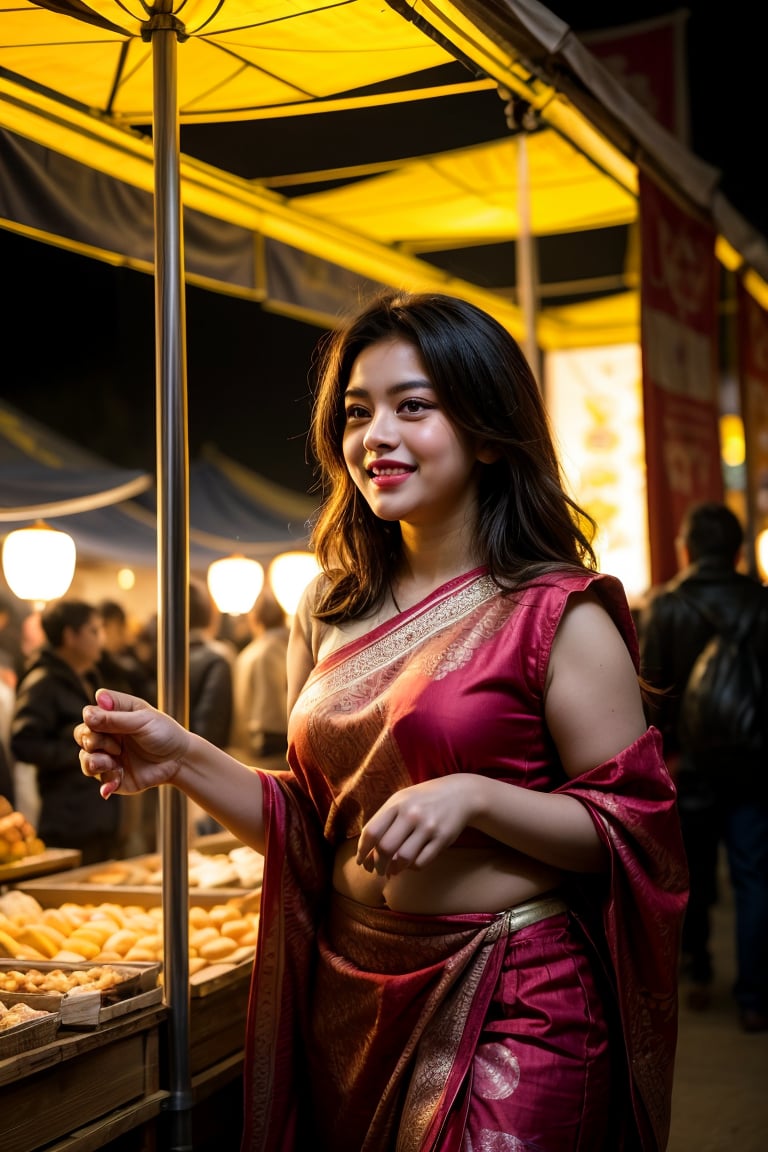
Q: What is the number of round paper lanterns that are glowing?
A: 3